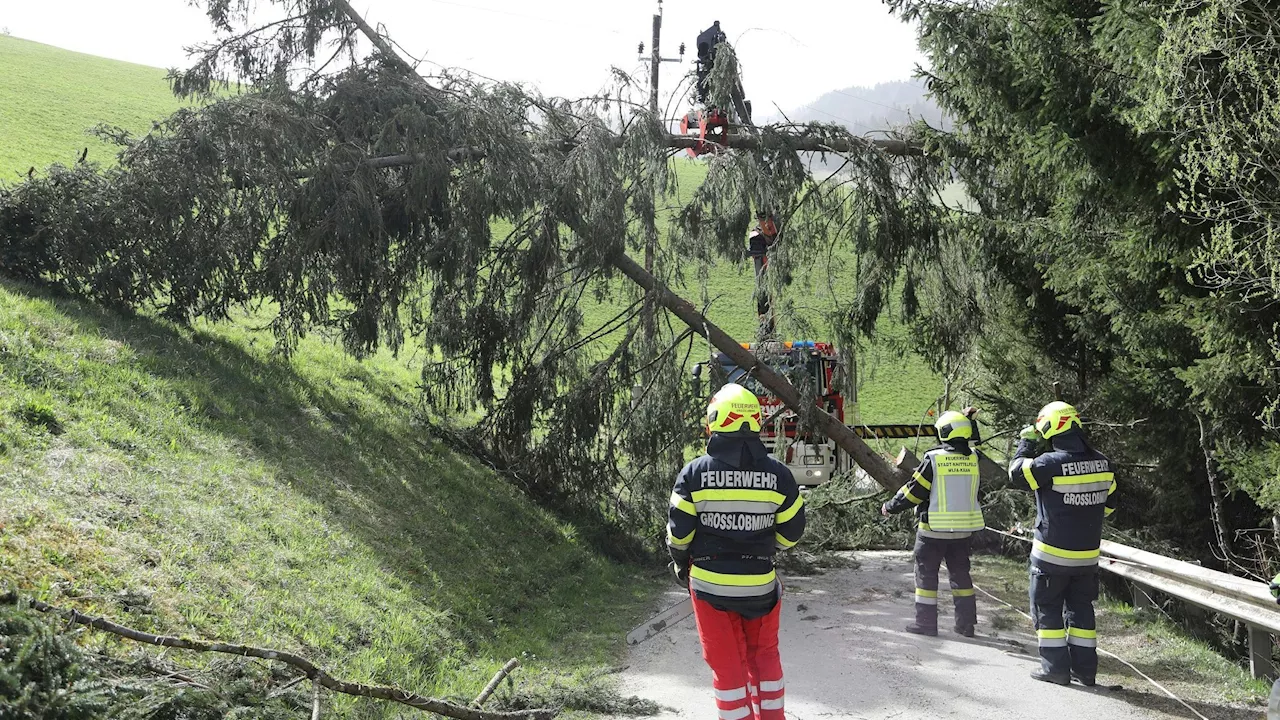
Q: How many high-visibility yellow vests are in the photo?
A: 1